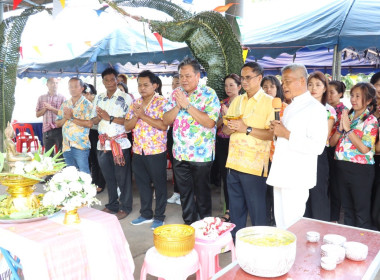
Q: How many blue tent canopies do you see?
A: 2